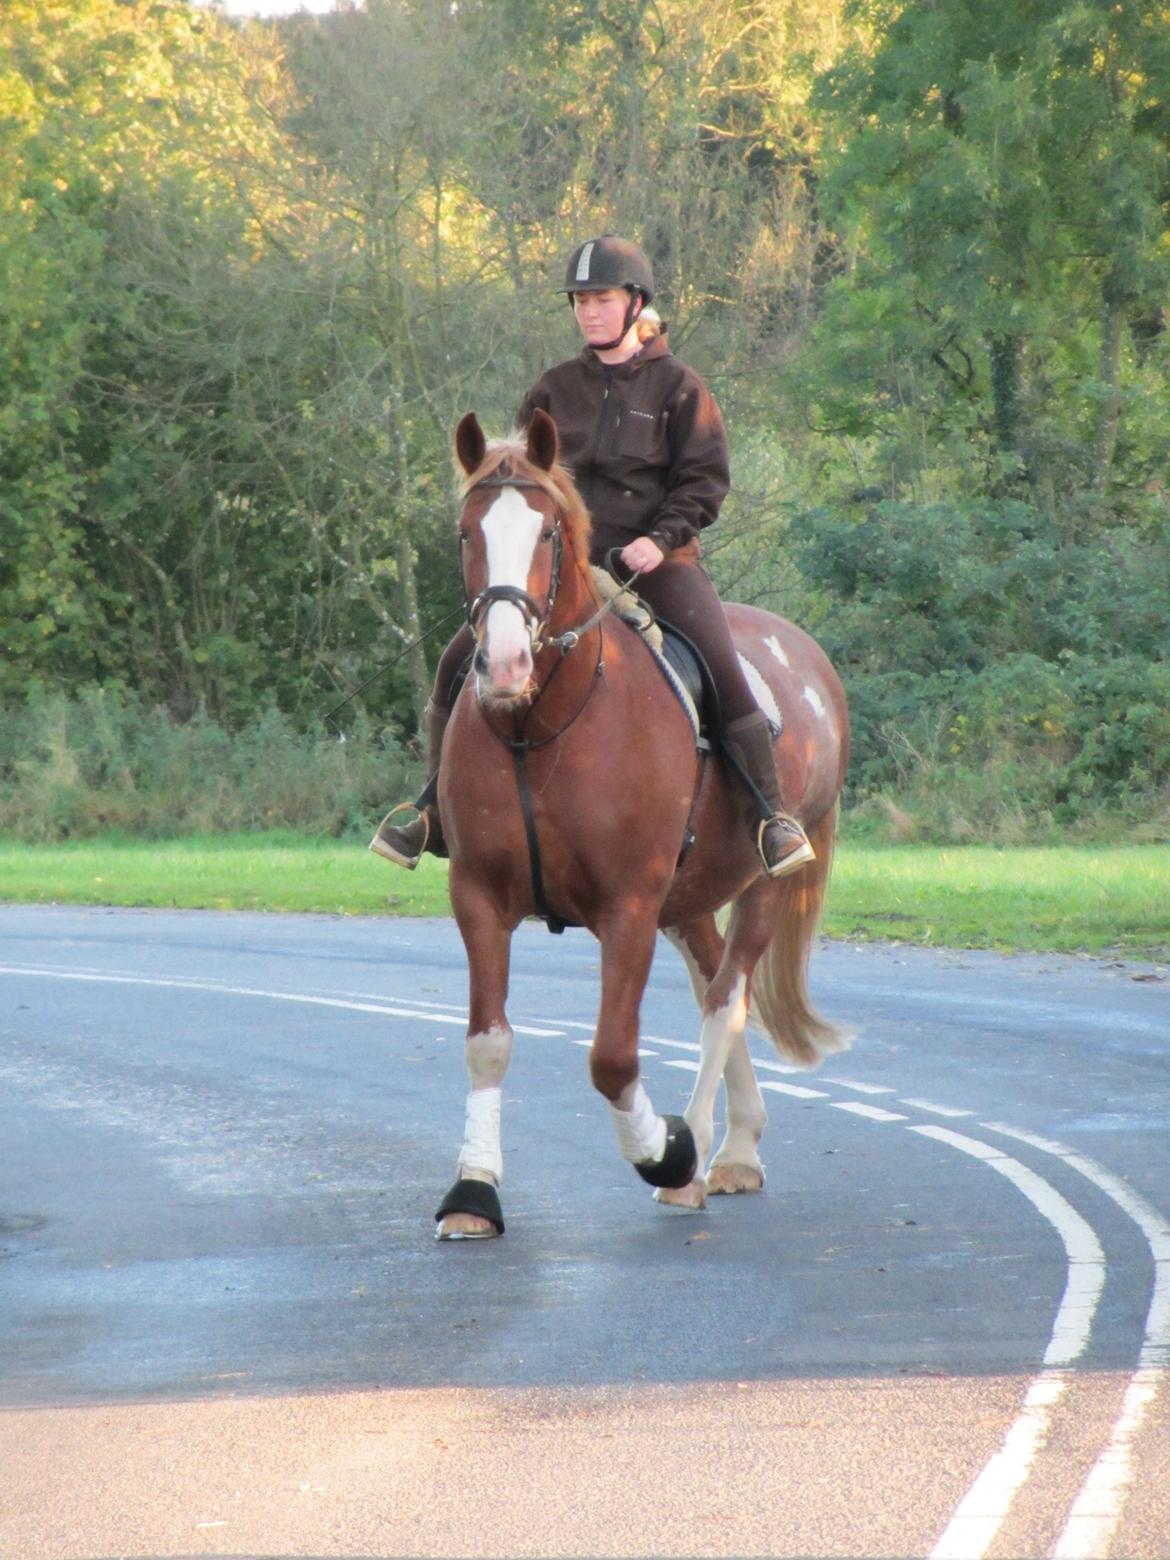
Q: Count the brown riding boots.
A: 2